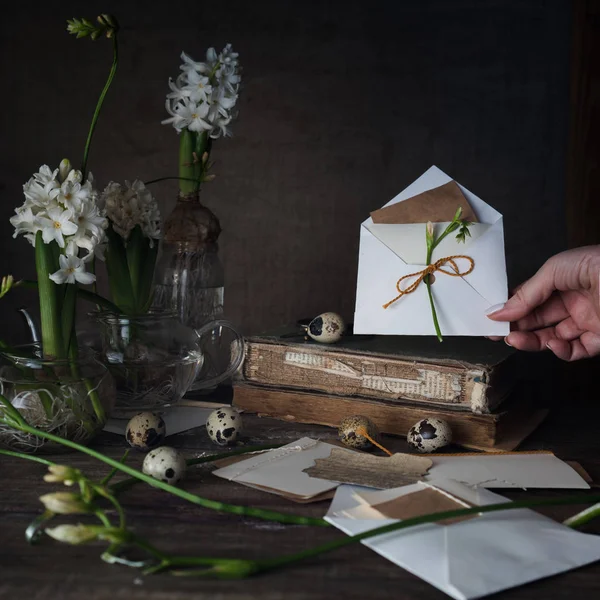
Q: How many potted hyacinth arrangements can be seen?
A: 3